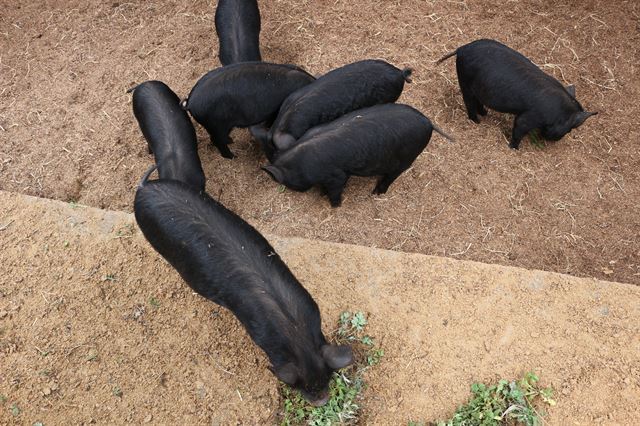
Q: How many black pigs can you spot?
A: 7